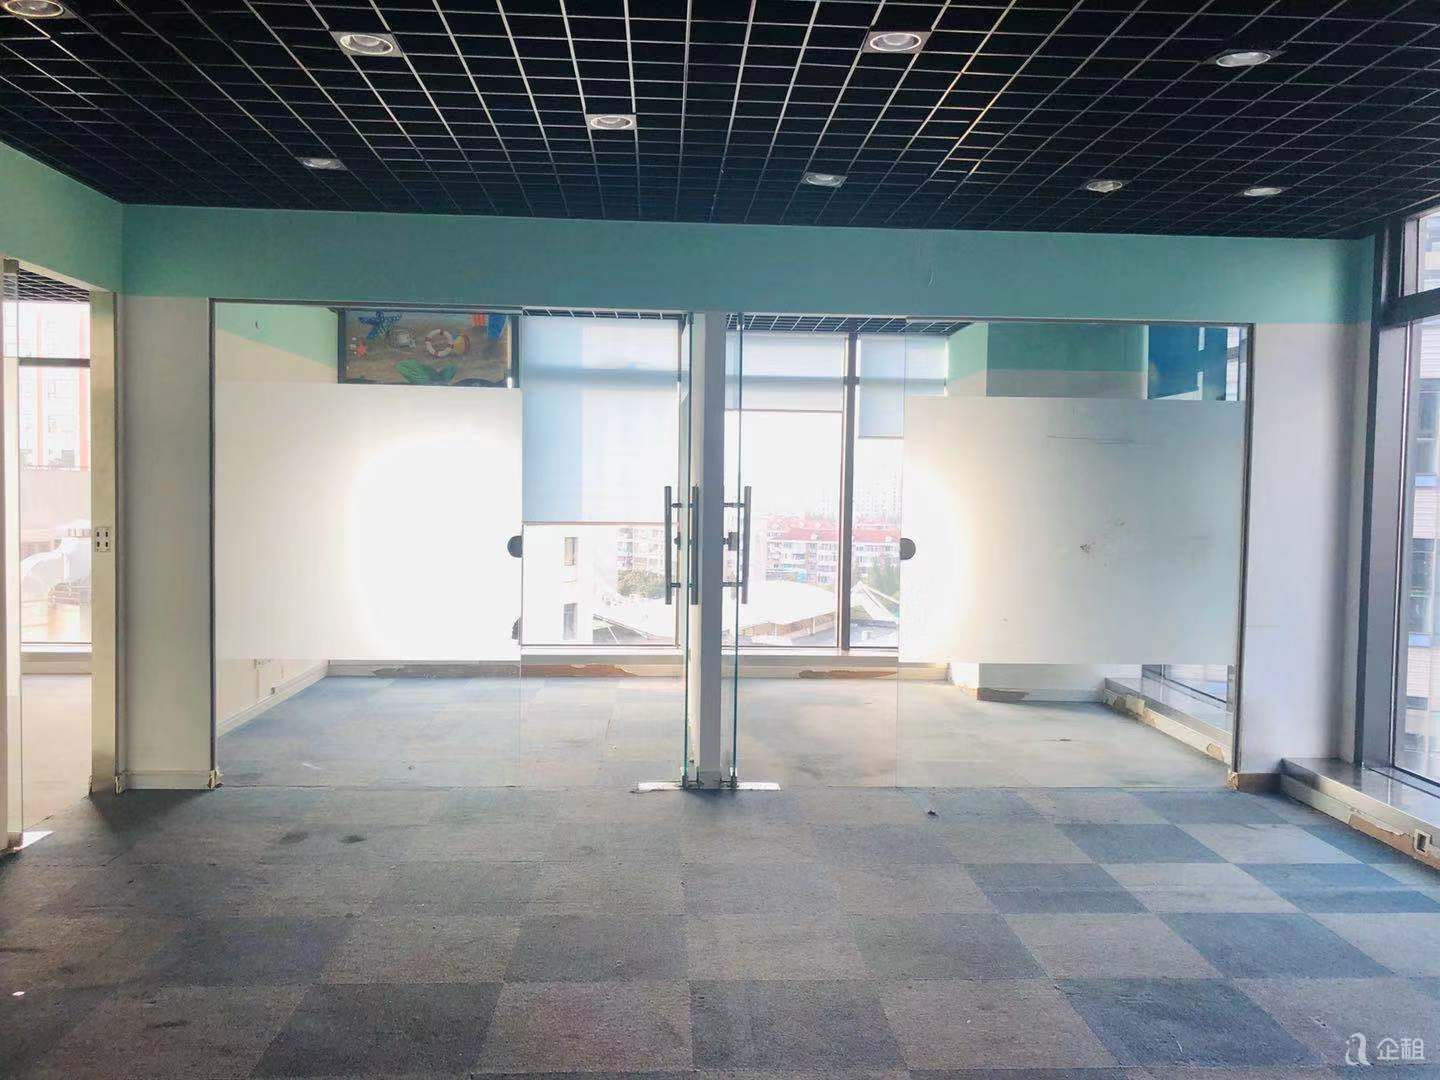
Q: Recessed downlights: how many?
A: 9